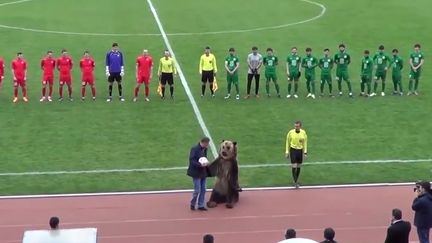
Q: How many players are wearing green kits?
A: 10